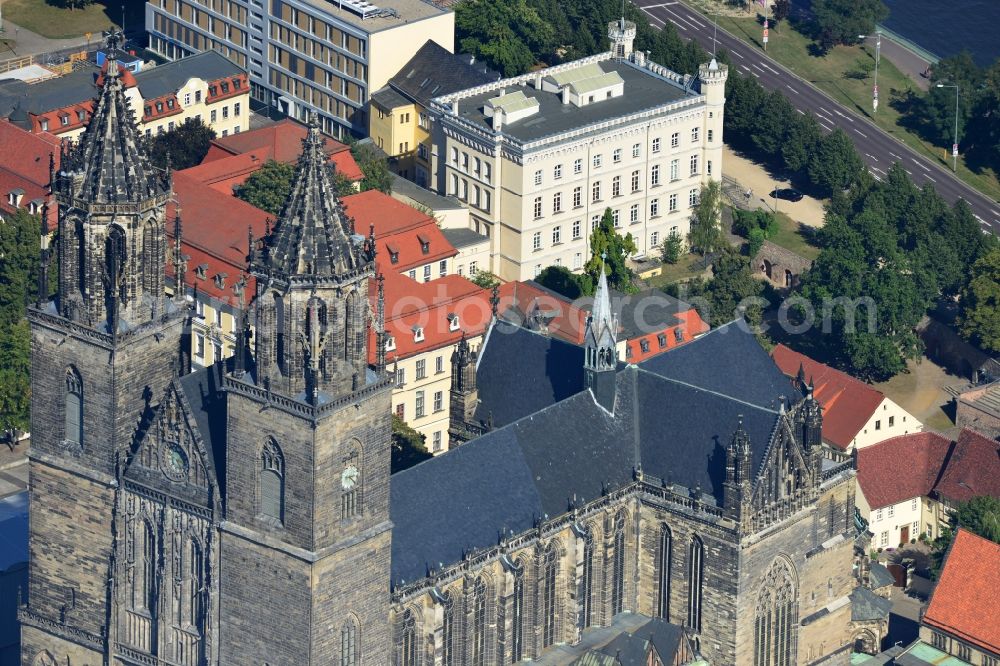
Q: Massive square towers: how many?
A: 2